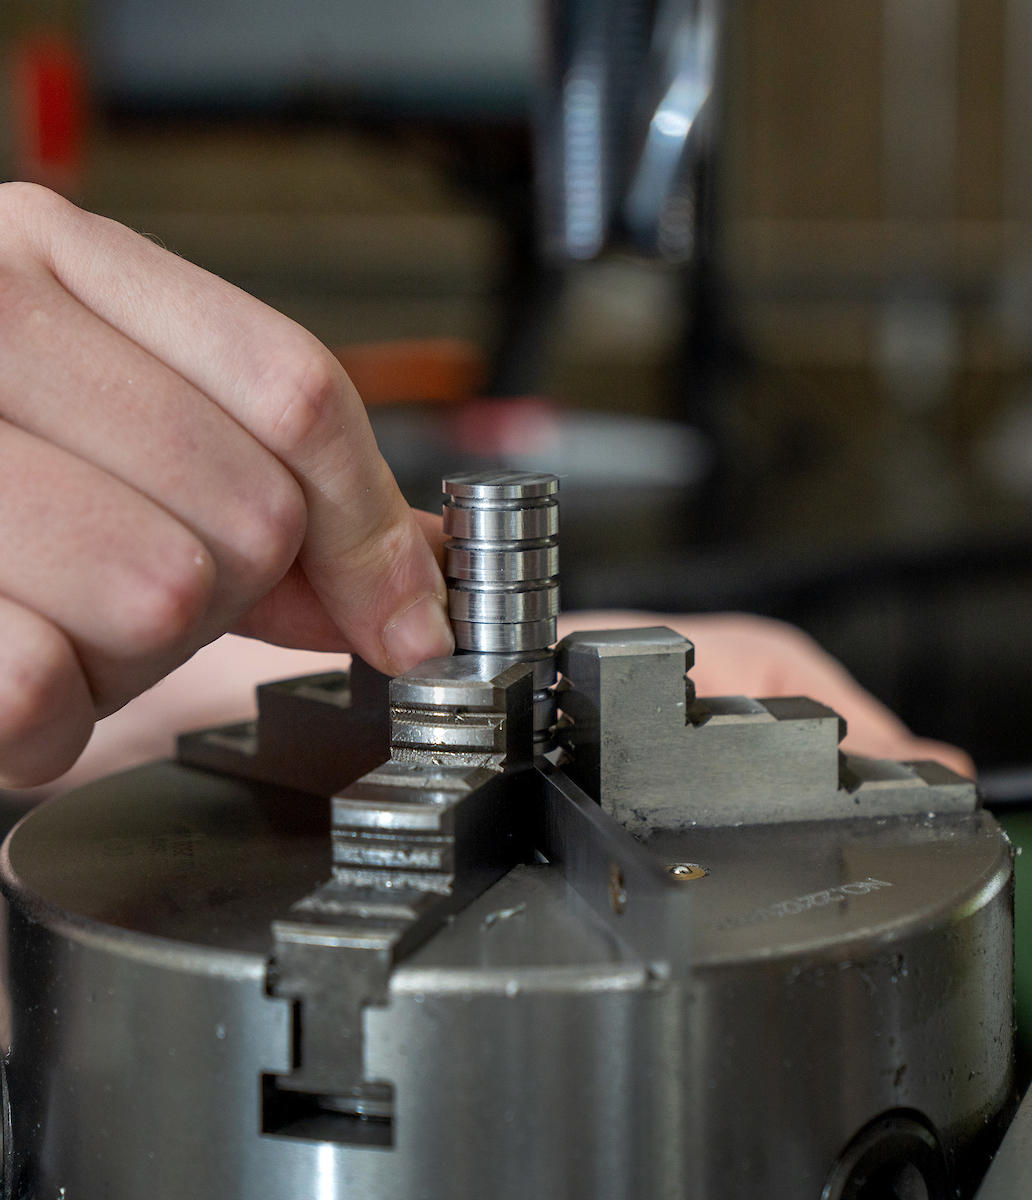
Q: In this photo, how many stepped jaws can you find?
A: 3